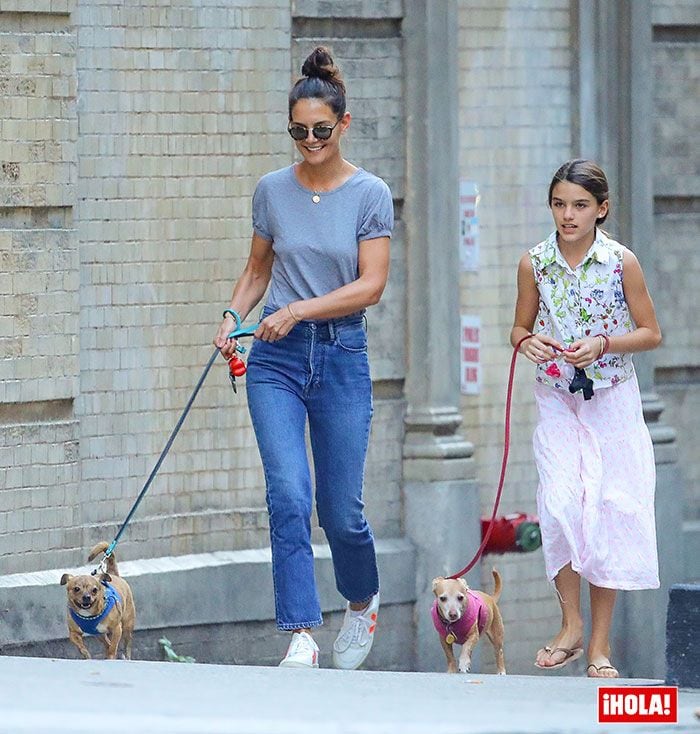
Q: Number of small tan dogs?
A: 2